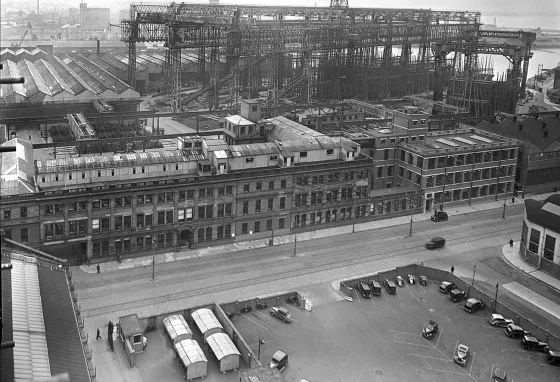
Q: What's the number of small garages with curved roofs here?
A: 4